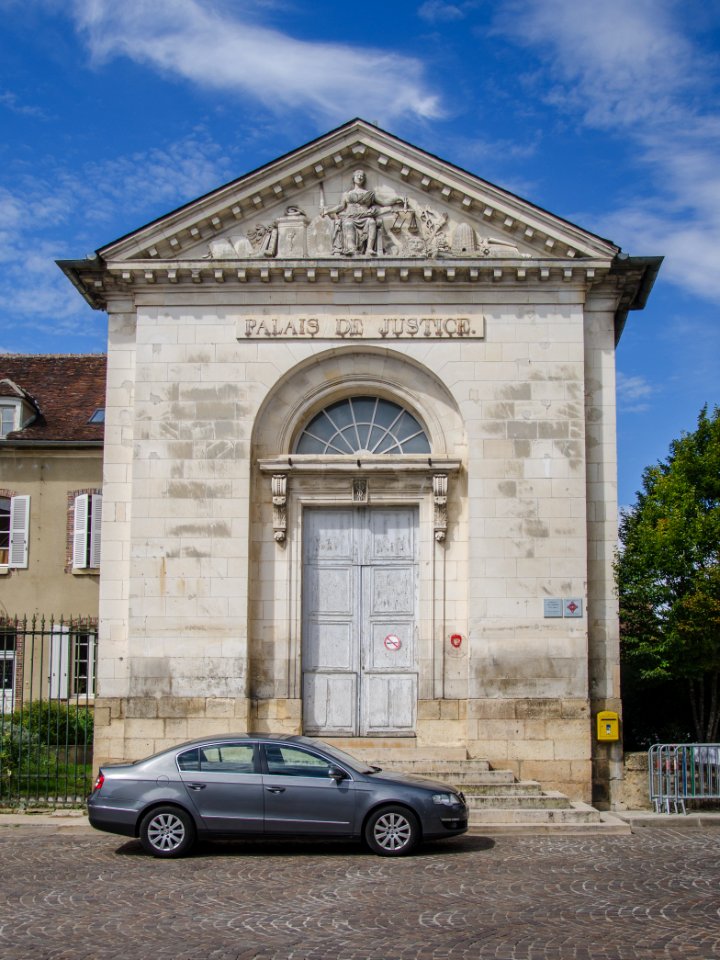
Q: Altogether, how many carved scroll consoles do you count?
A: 2